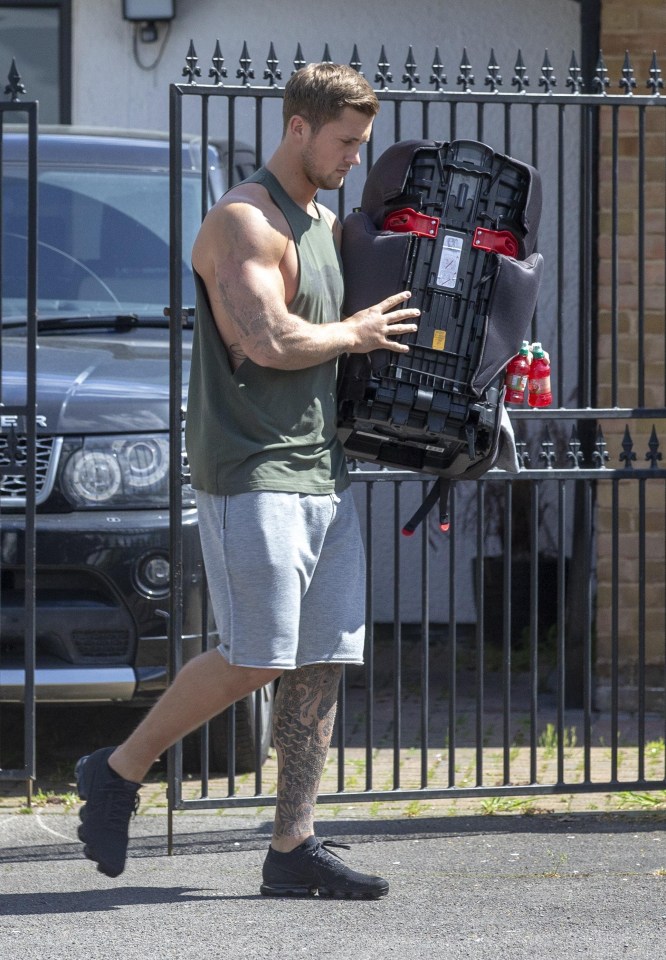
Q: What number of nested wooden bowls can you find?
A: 0